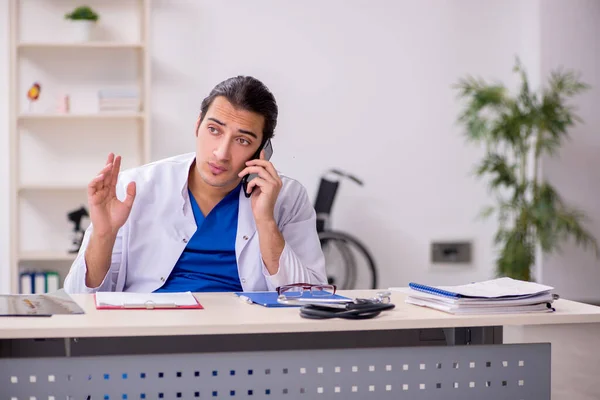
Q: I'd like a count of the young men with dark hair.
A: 1